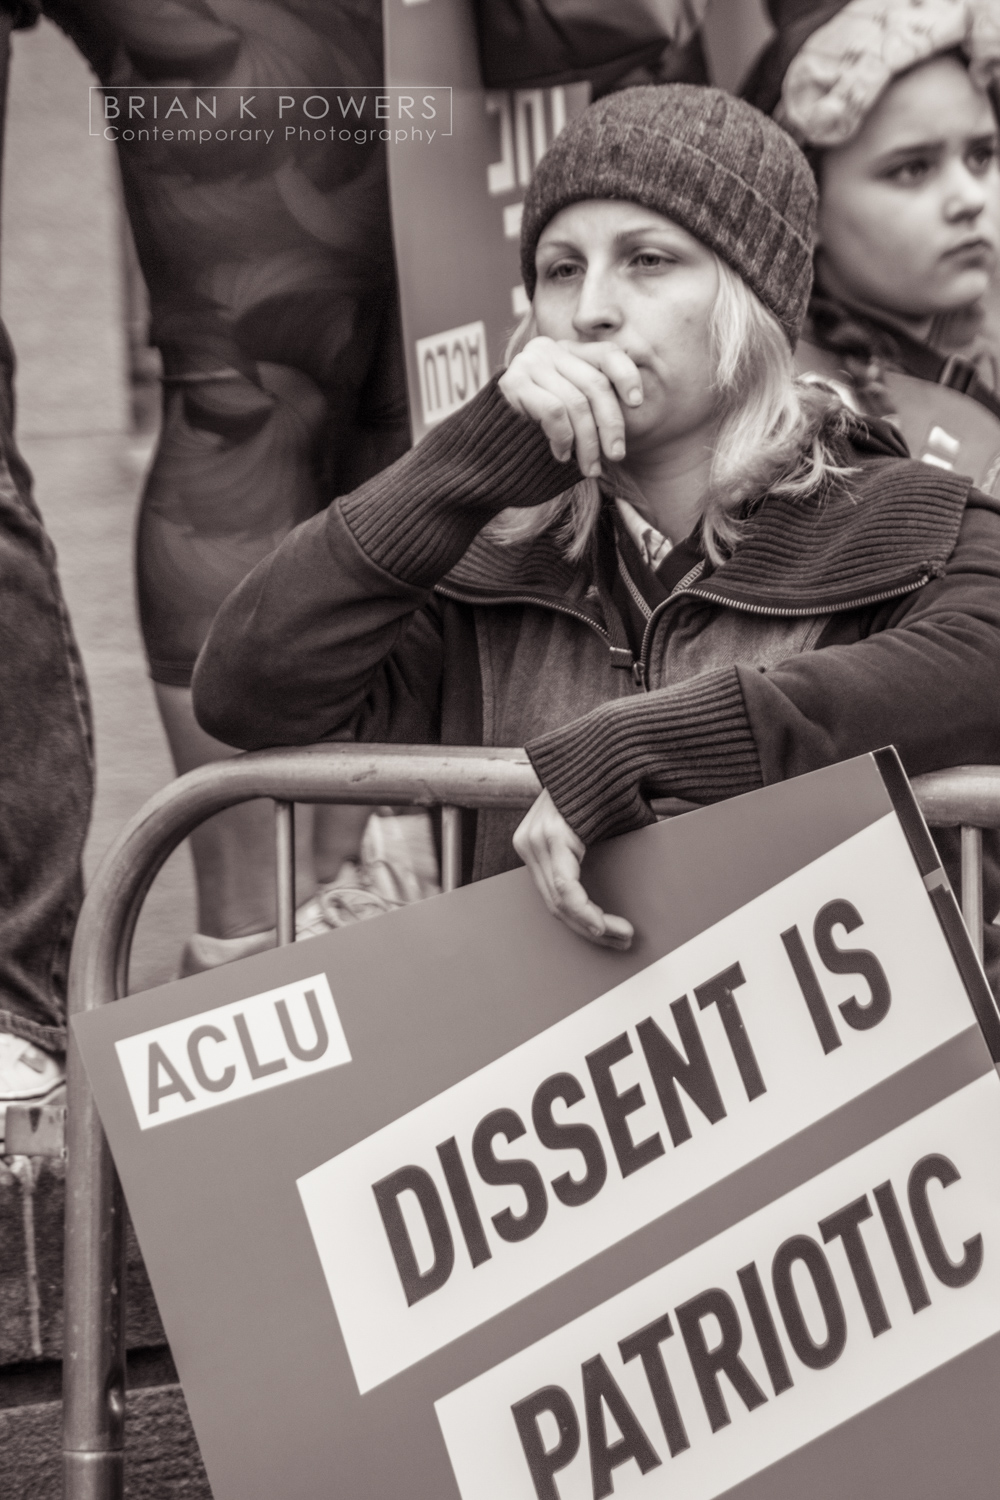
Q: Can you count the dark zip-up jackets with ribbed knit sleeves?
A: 1